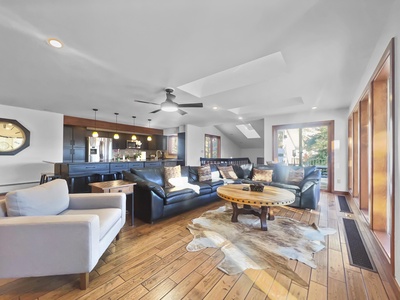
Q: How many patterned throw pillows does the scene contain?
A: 5